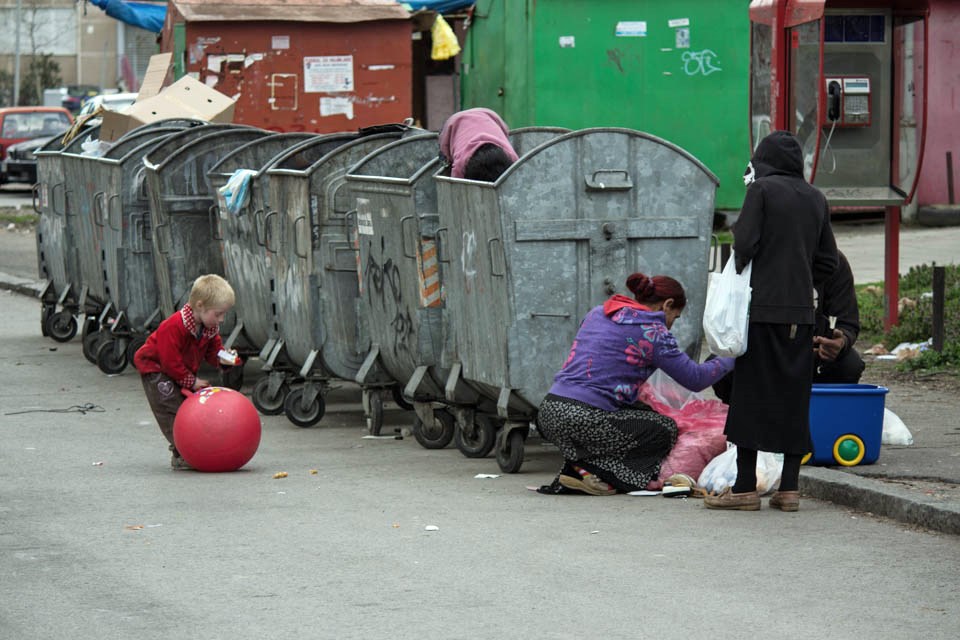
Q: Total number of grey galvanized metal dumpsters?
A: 8